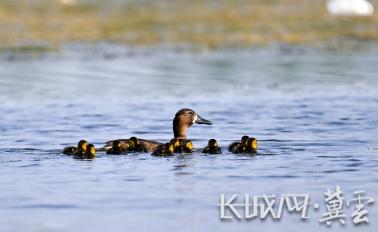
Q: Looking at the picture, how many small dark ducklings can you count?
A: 10